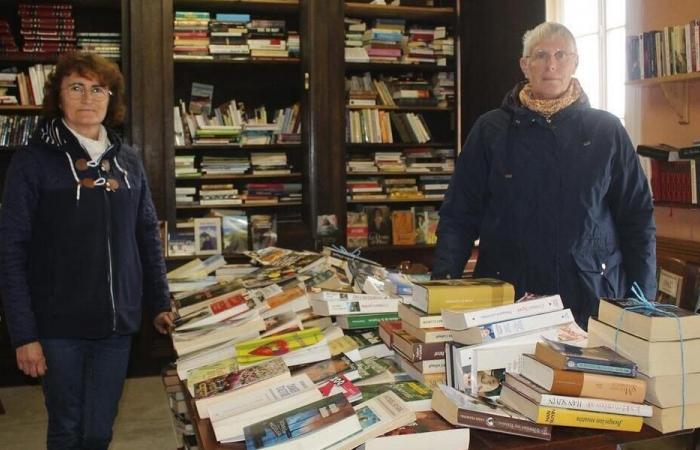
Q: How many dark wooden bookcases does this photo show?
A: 3